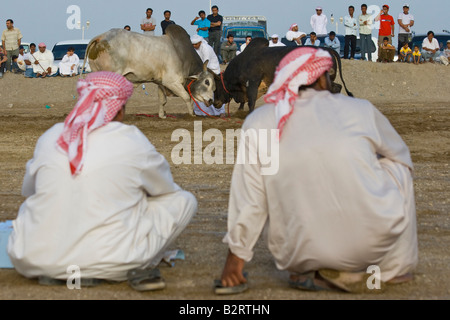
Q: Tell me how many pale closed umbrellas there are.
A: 0